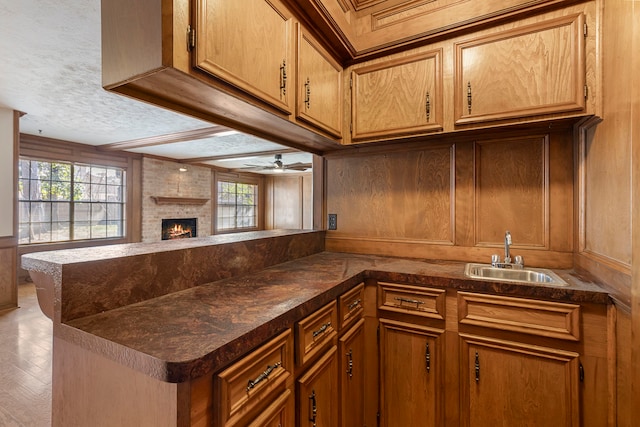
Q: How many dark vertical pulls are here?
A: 8